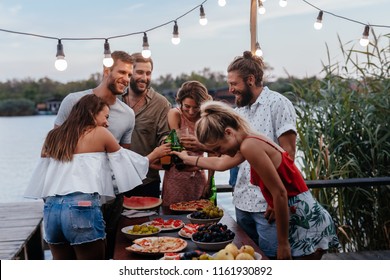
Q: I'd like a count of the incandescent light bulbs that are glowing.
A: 12